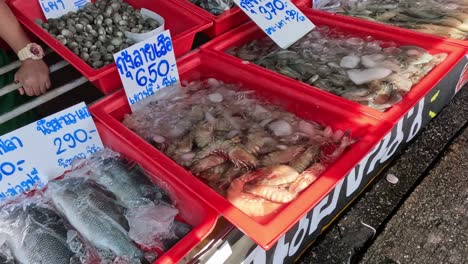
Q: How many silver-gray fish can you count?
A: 3